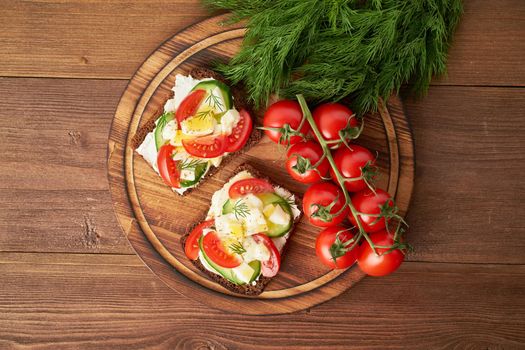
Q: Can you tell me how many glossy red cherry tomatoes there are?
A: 8